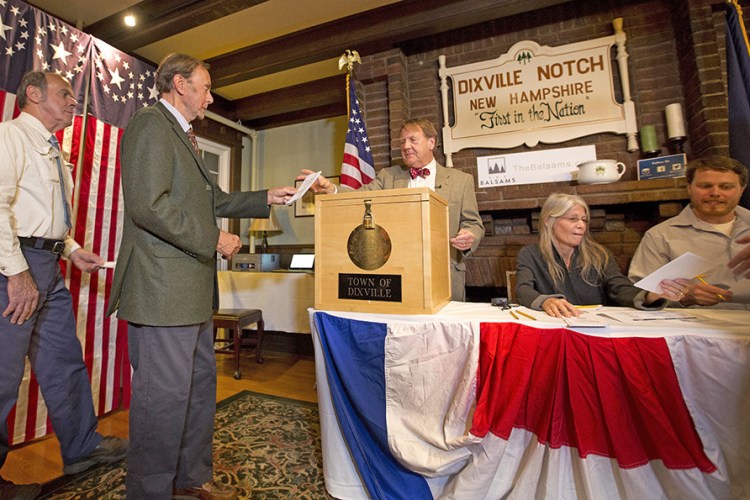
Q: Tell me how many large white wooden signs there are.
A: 1